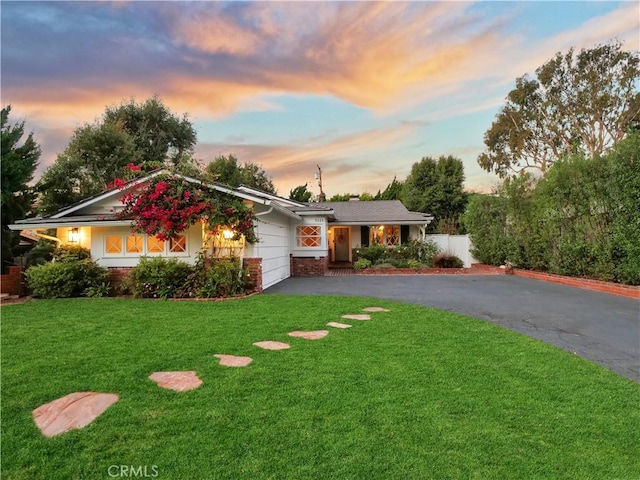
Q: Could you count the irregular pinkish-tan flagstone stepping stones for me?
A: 8